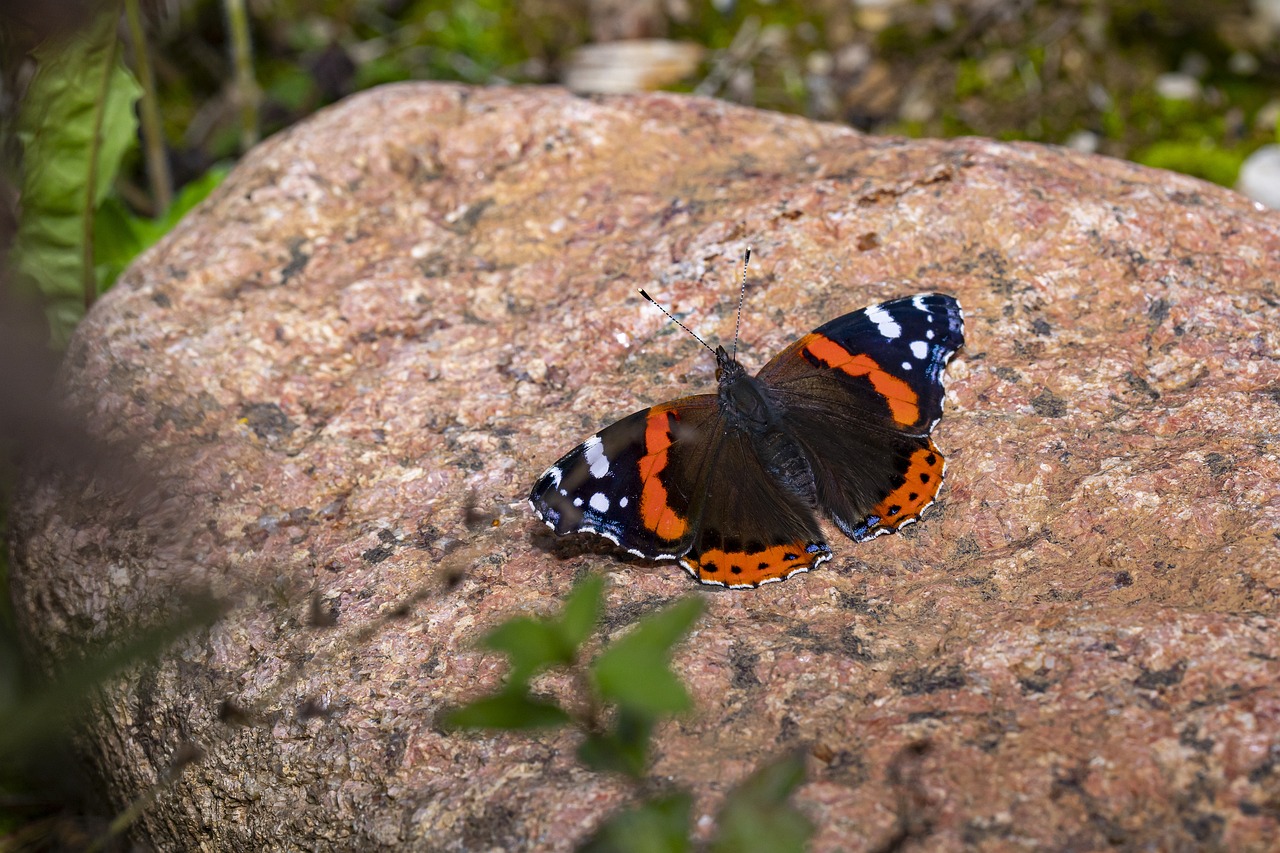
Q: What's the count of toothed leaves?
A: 1